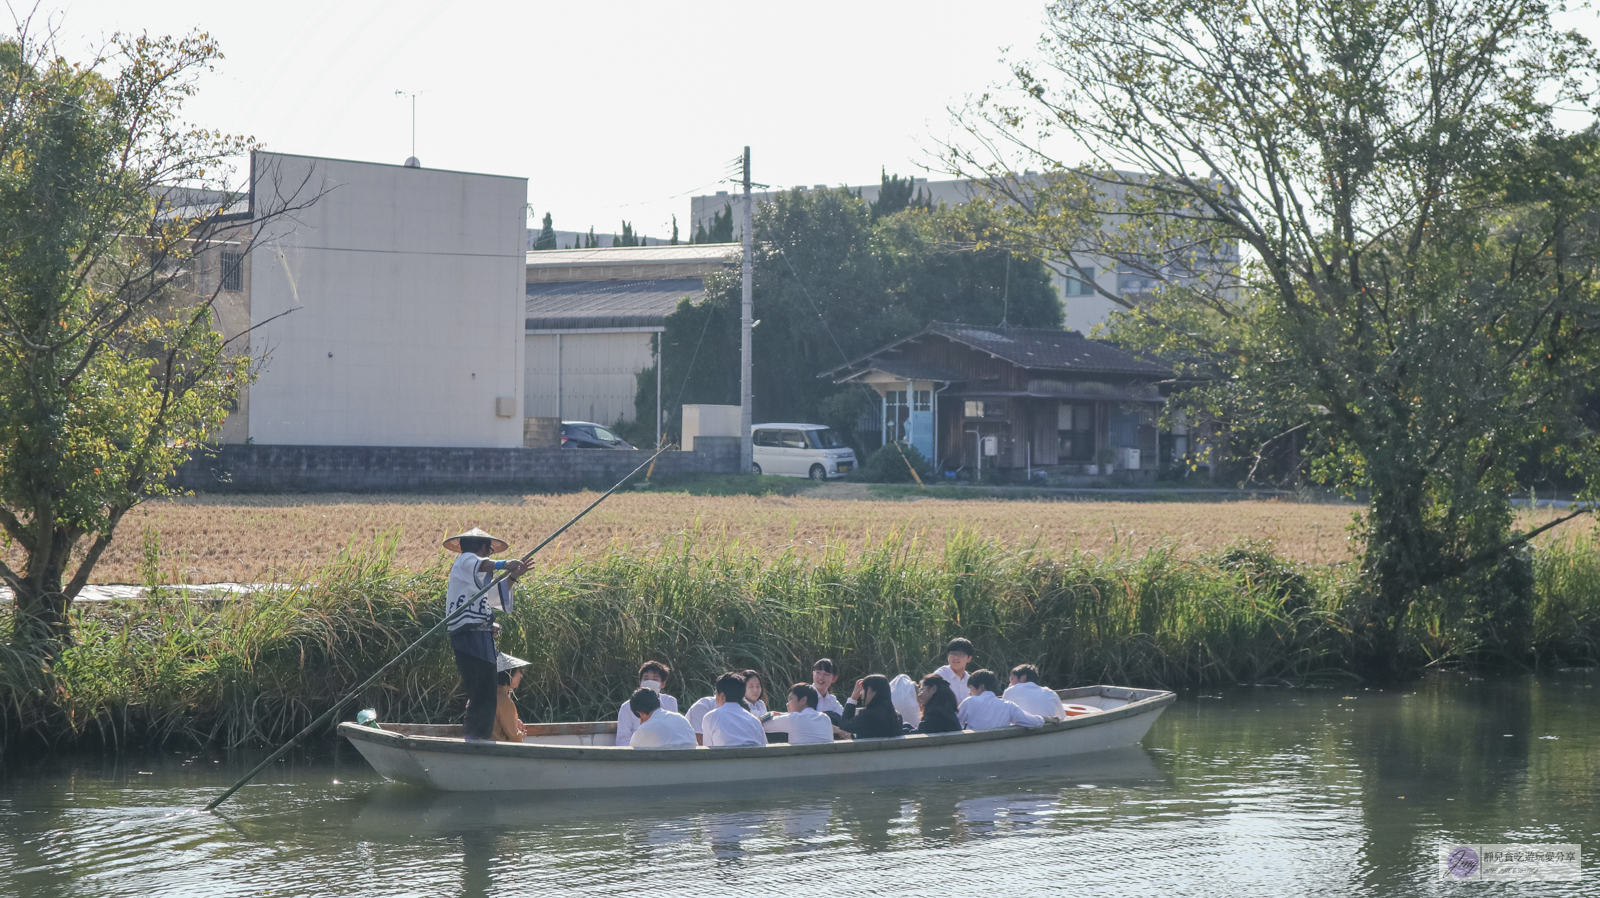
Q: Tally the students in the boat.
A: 13